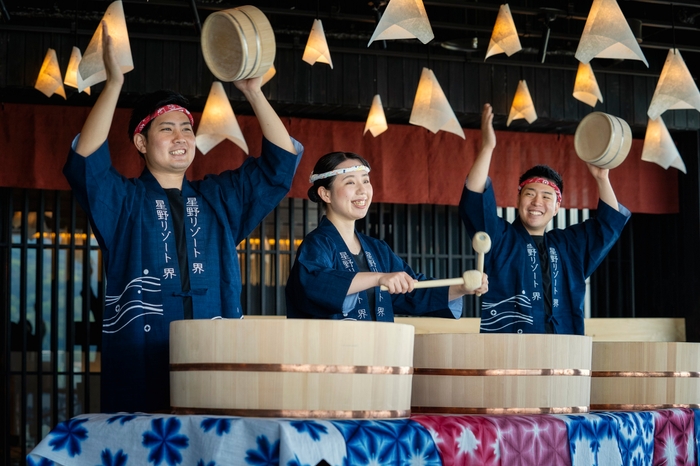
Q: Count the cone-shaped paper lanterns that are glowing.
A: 15